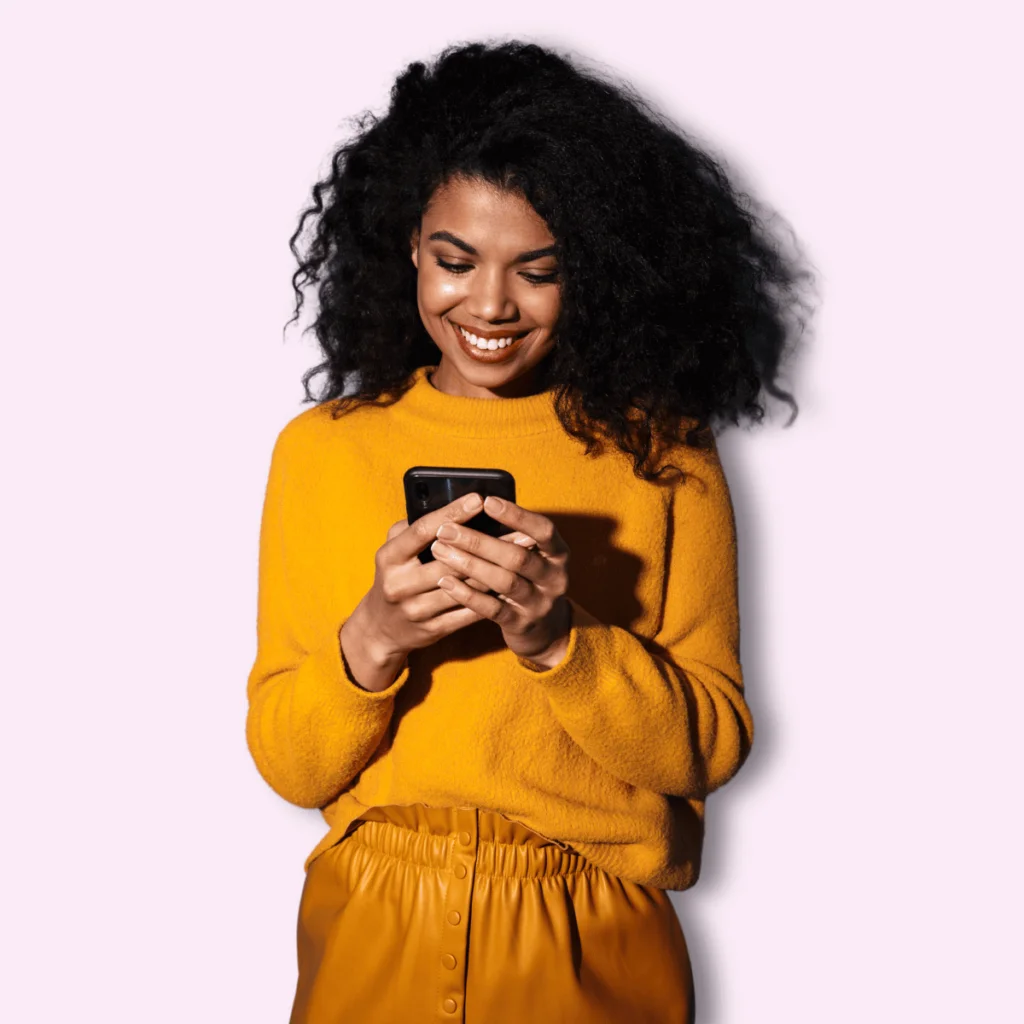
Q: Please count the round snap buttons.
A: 5